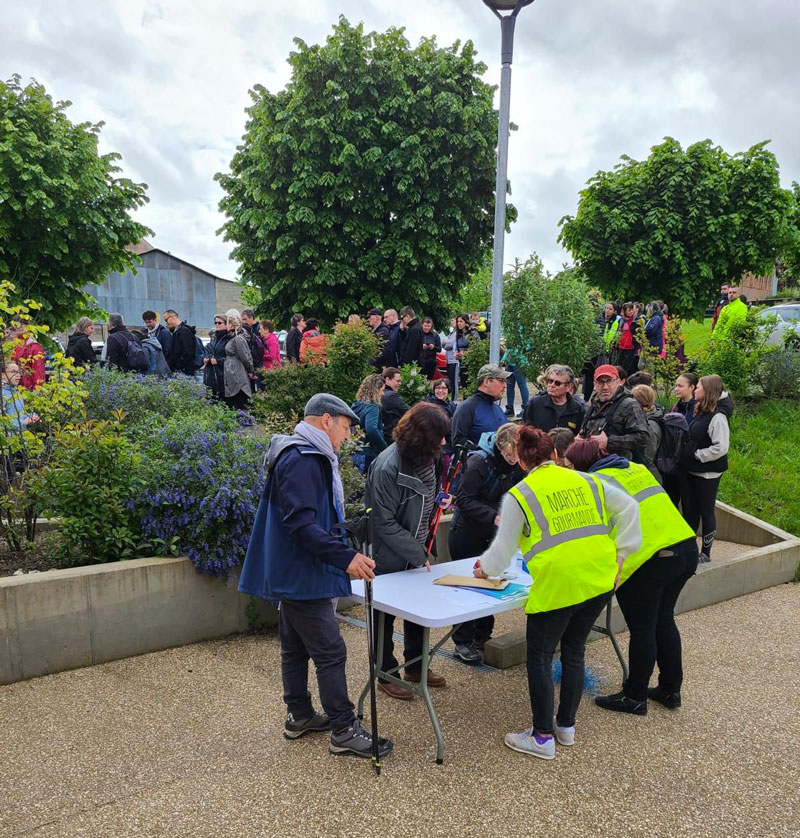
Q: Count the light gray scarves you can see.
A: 1